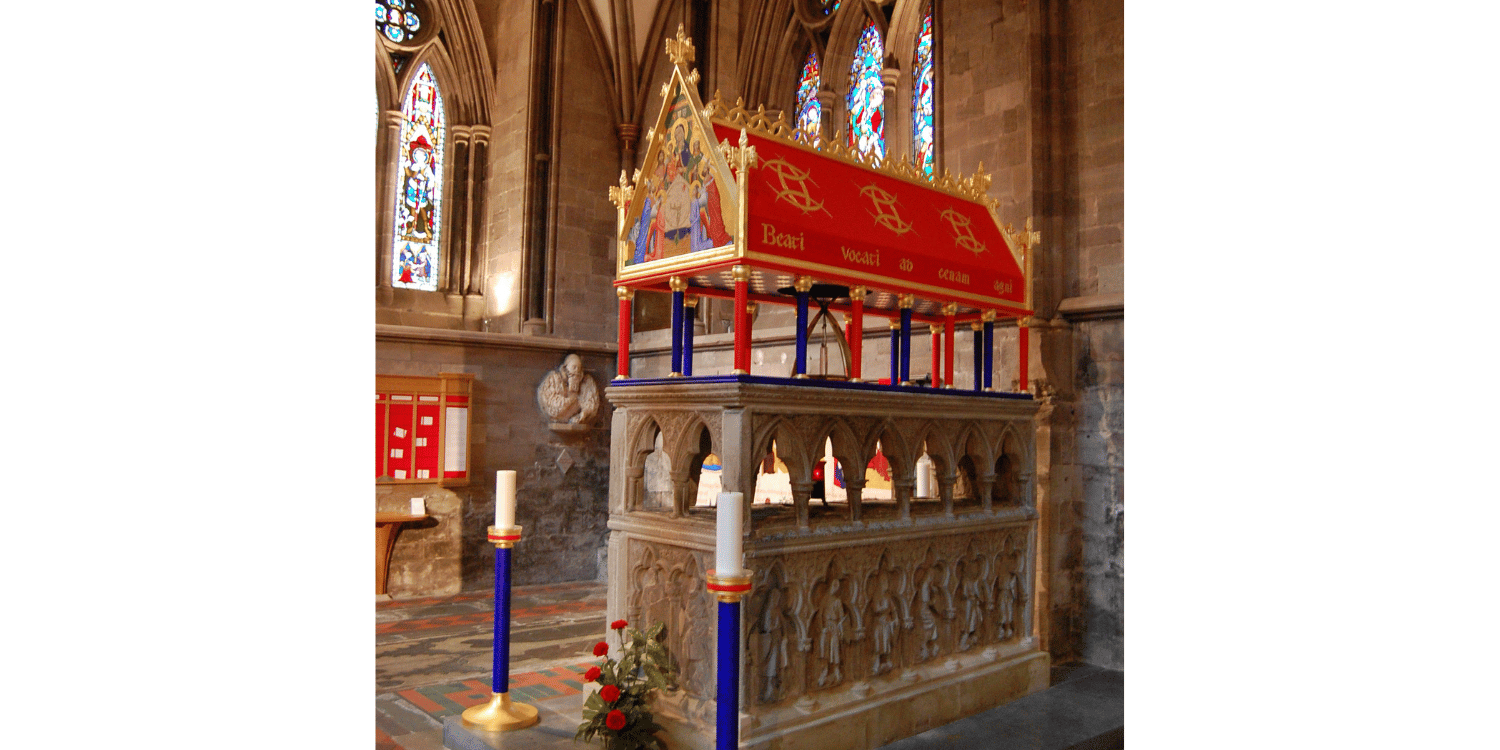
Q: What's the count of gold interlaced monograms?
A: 3